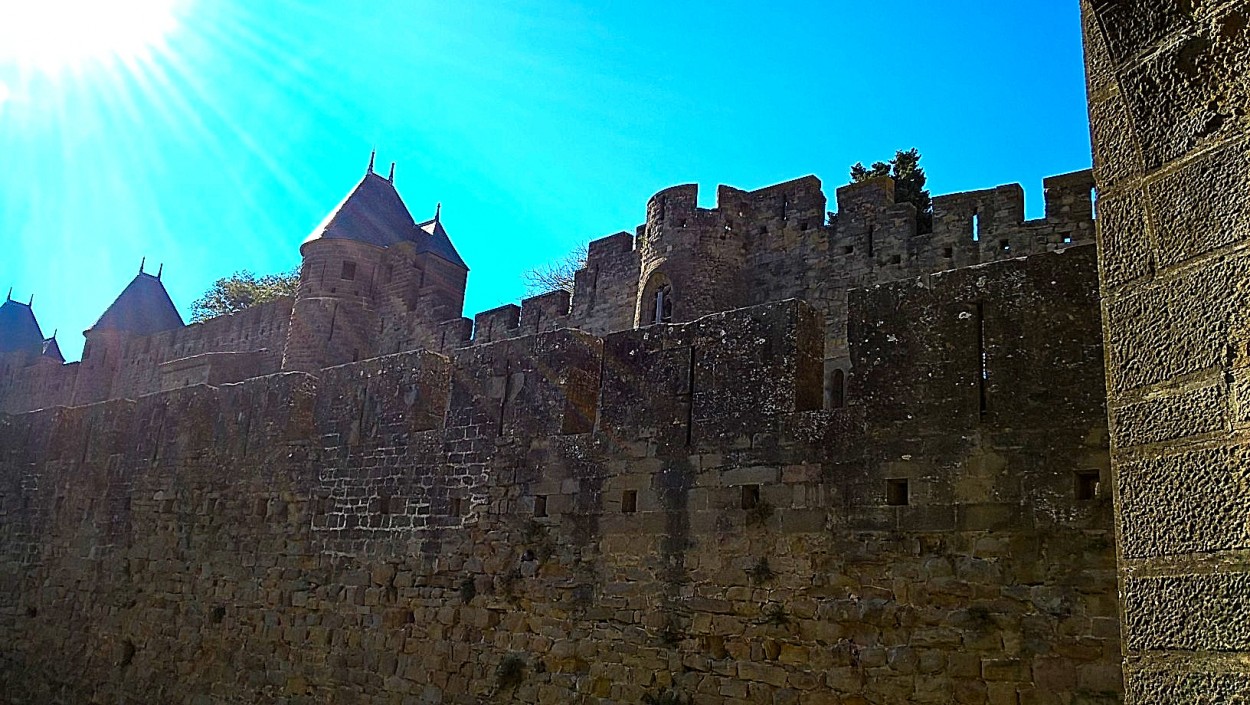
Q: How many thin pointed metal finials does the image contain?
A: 8